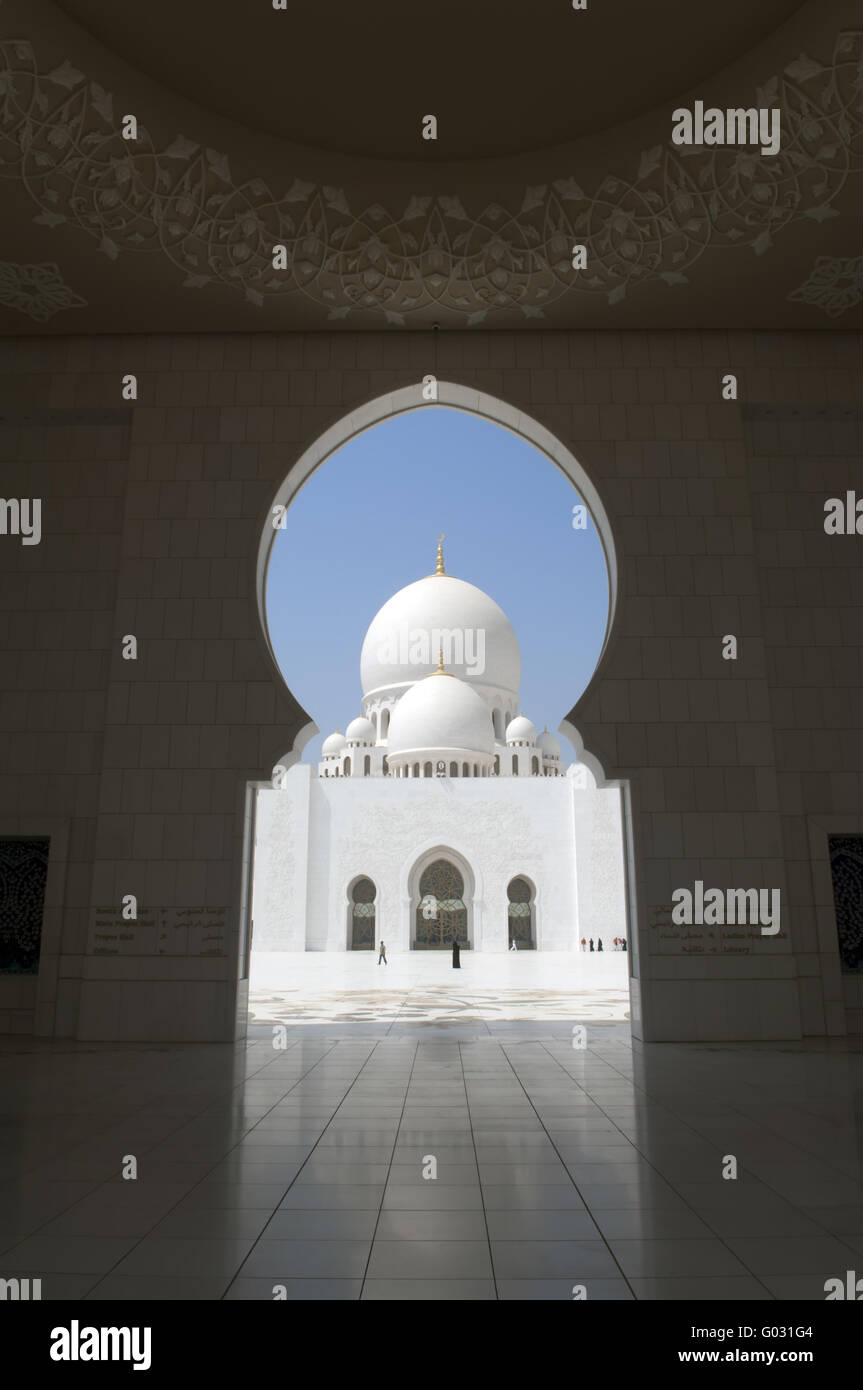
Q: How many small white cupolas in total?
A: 4